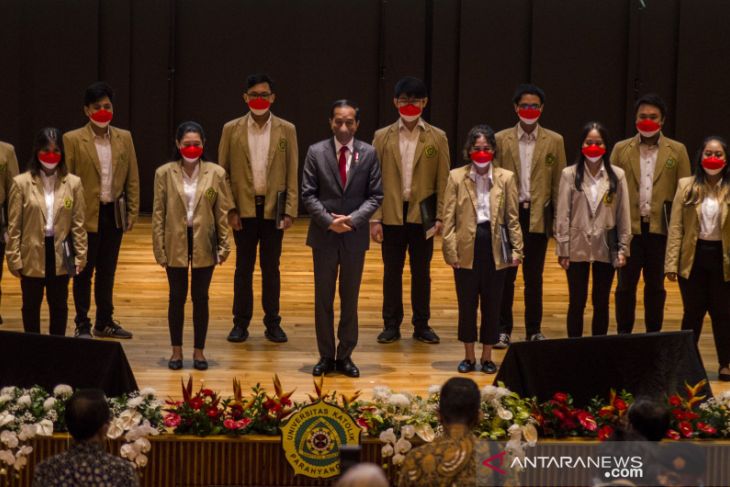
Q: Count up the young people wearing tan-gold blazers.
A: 11